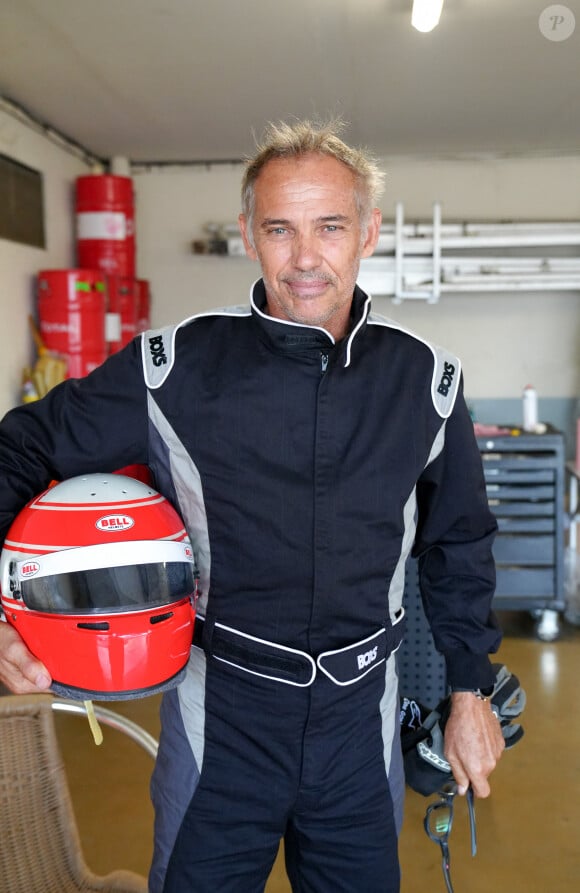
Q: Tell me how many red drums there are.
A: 4